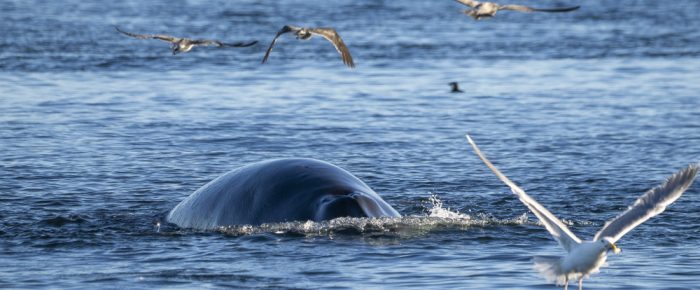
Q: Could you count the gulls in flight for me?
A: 4